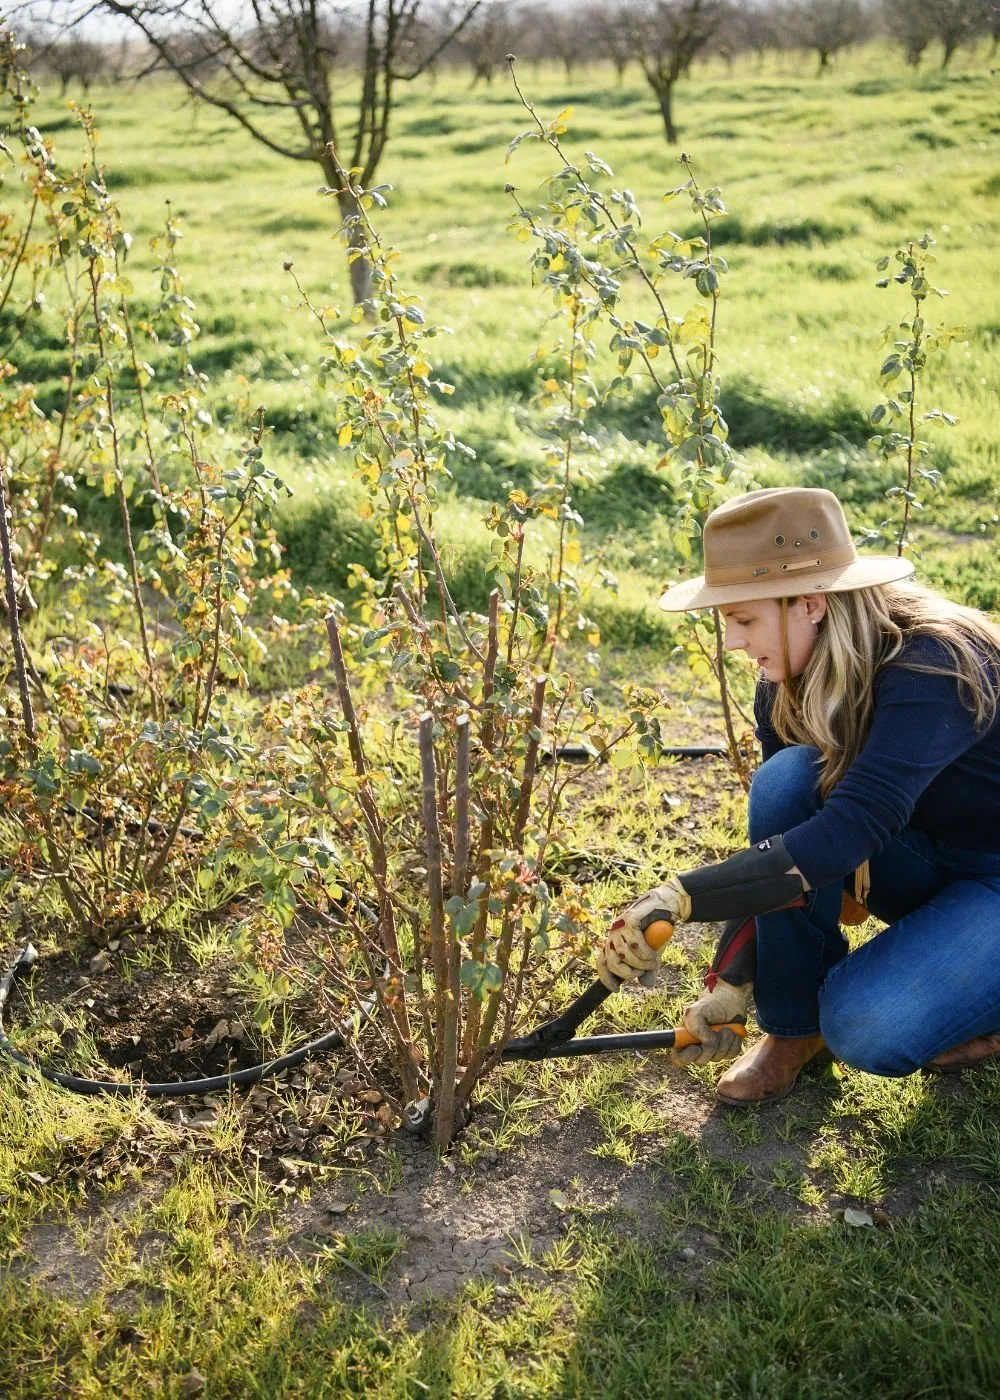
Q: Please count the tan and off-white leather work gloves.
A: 2